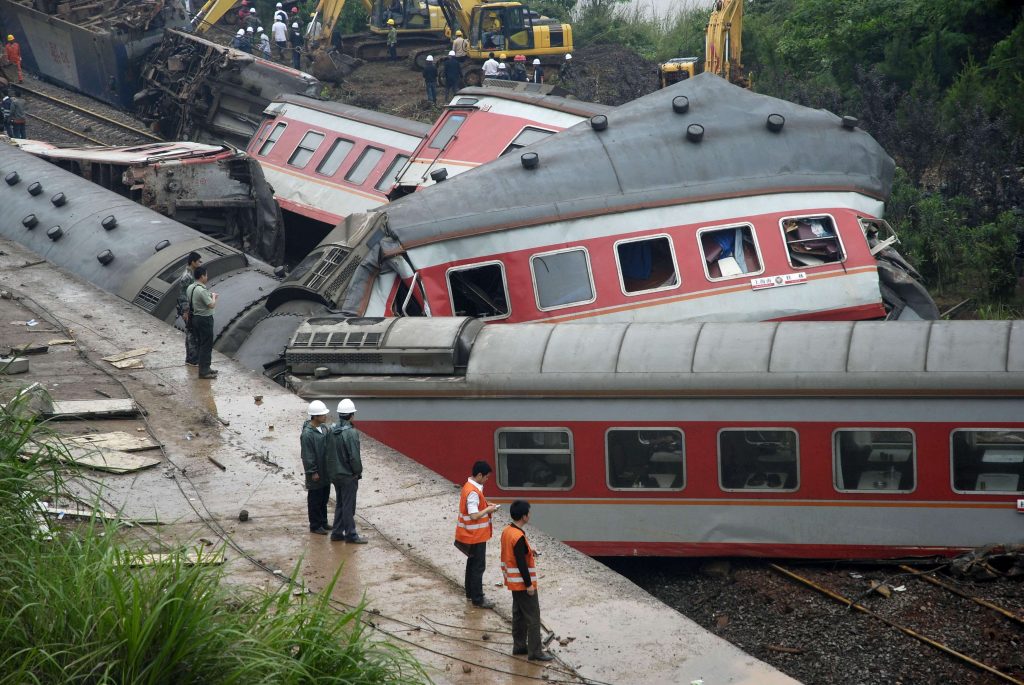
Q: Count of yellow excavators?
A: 4